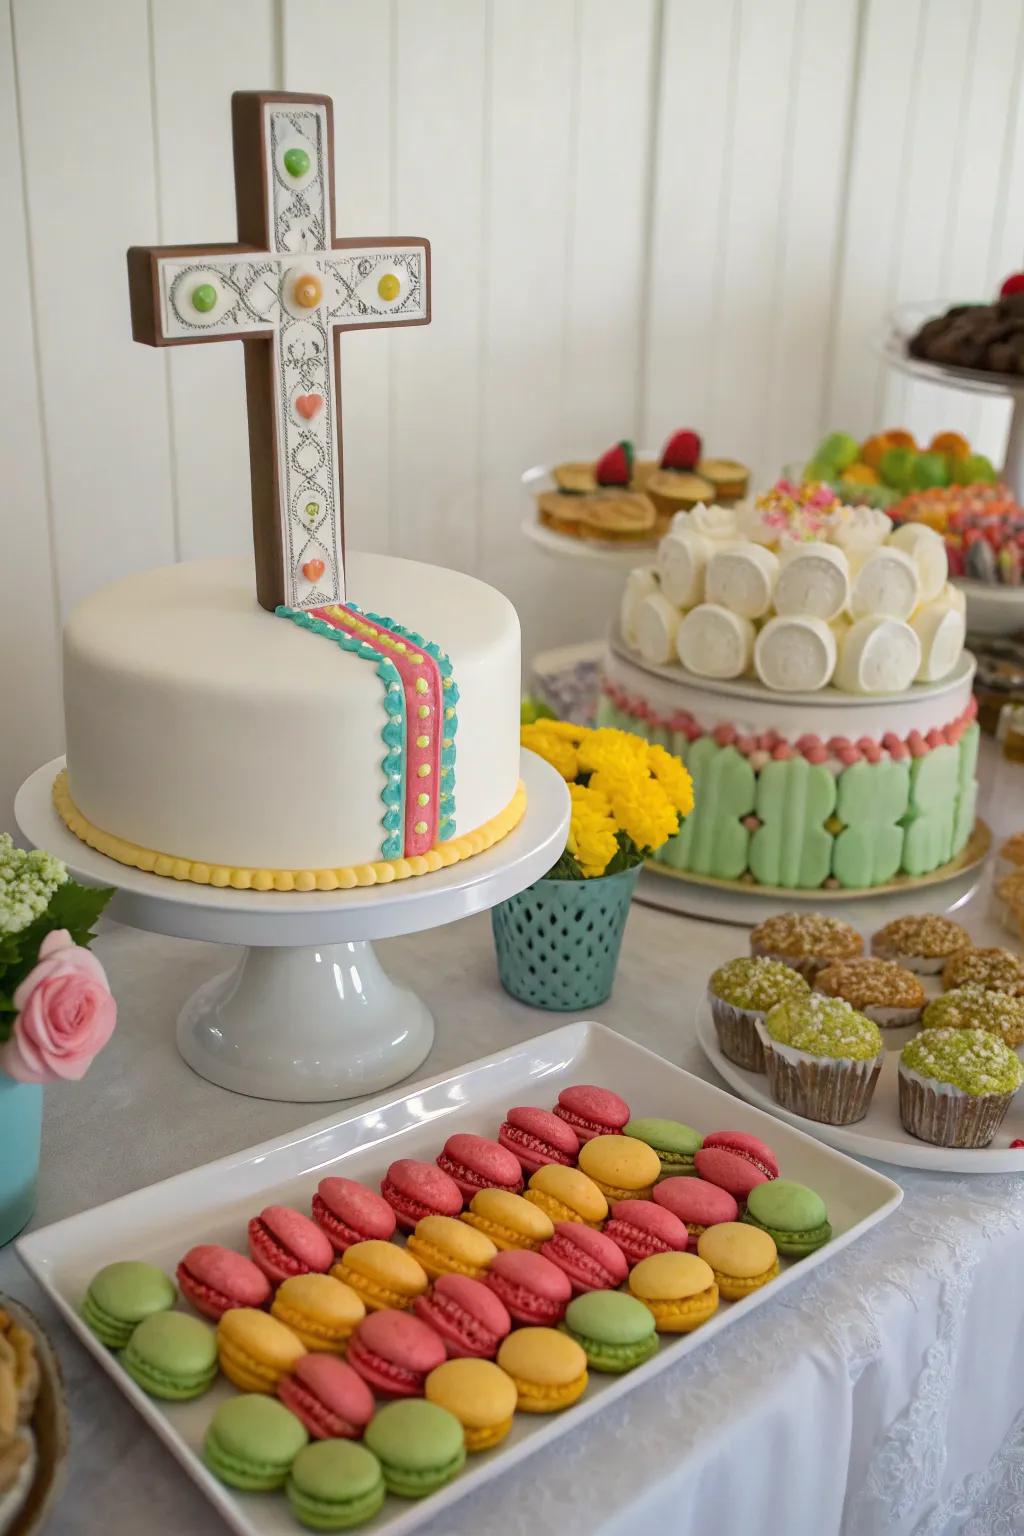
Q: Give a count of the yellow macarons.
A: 11